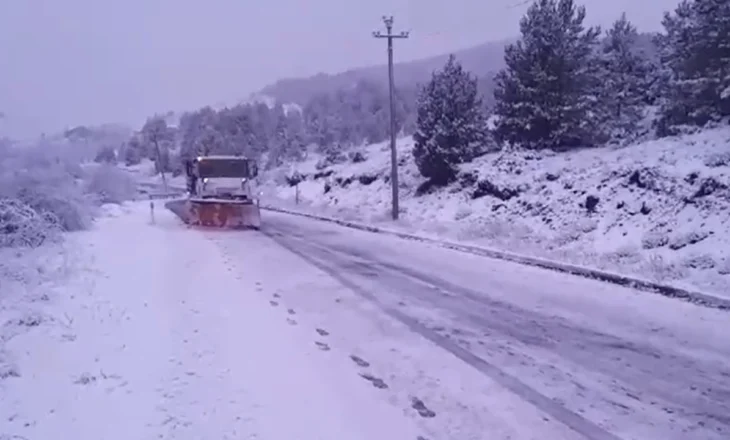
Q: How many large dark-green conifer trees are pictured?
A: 4